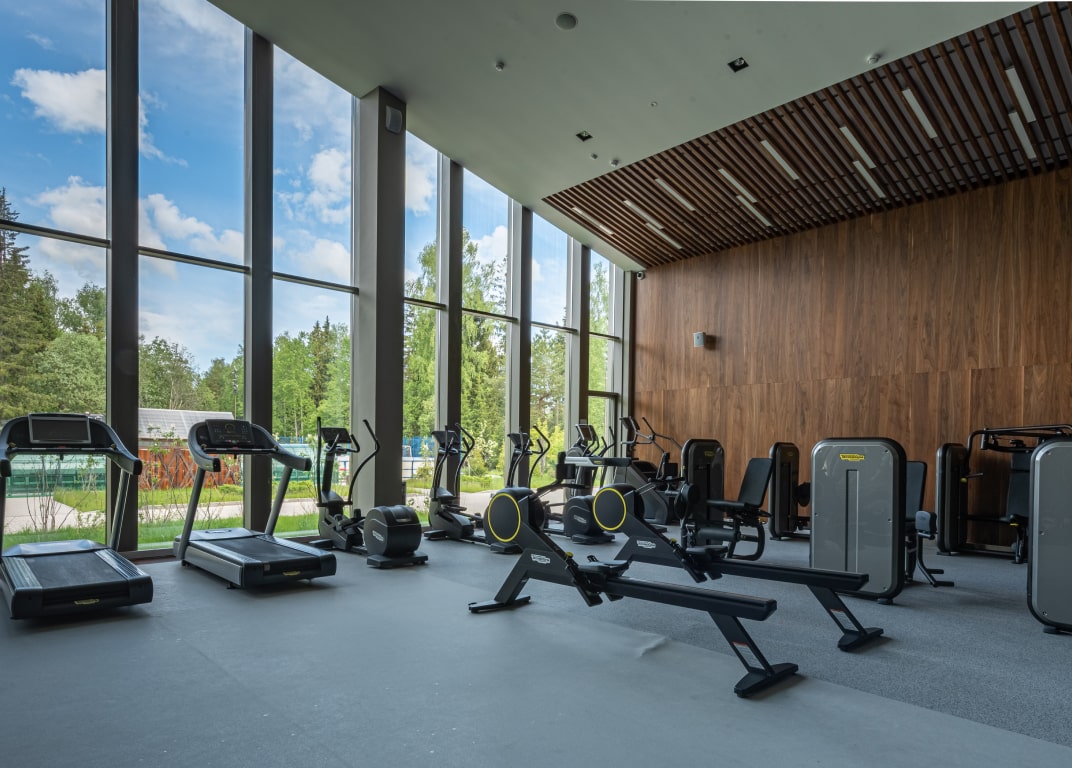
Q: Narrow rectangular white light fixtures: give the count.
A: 12